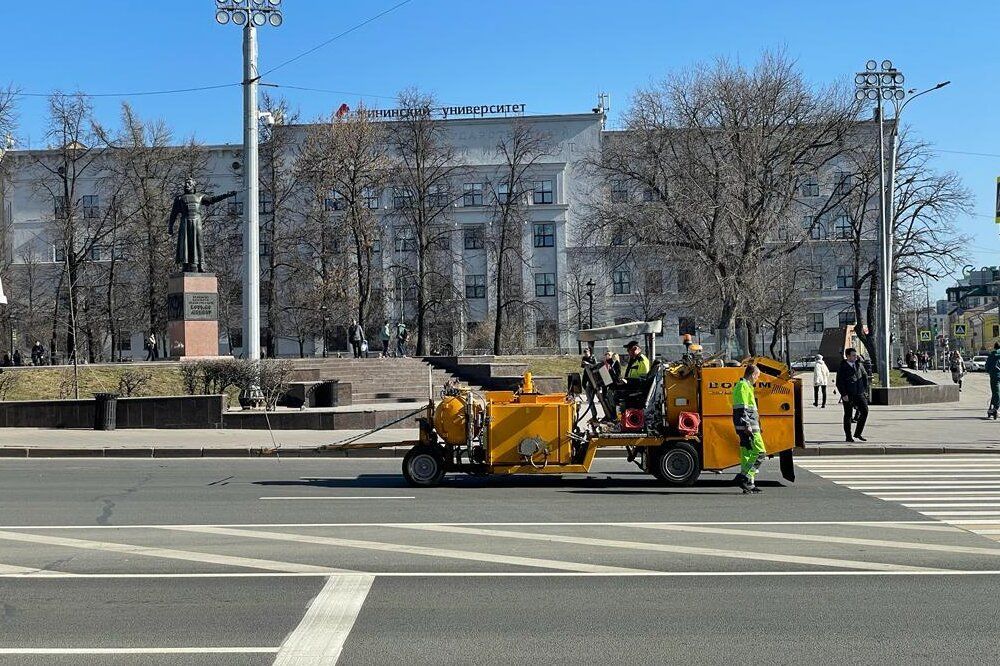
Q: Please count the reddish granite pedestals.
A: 1